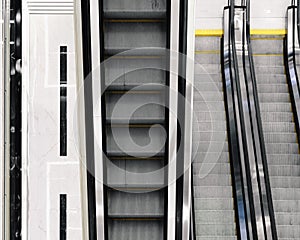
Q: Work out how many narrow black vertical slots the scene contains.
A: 2